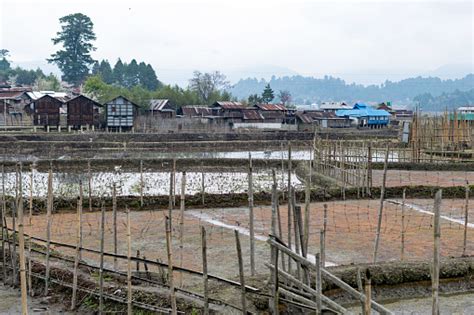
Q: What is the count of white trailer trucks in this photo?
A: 0